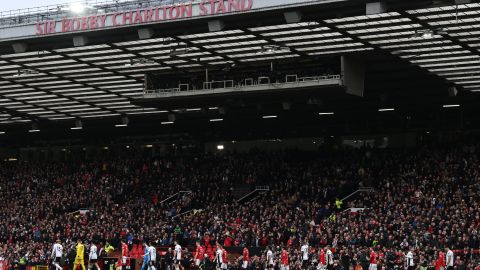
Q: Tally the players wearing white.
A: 10